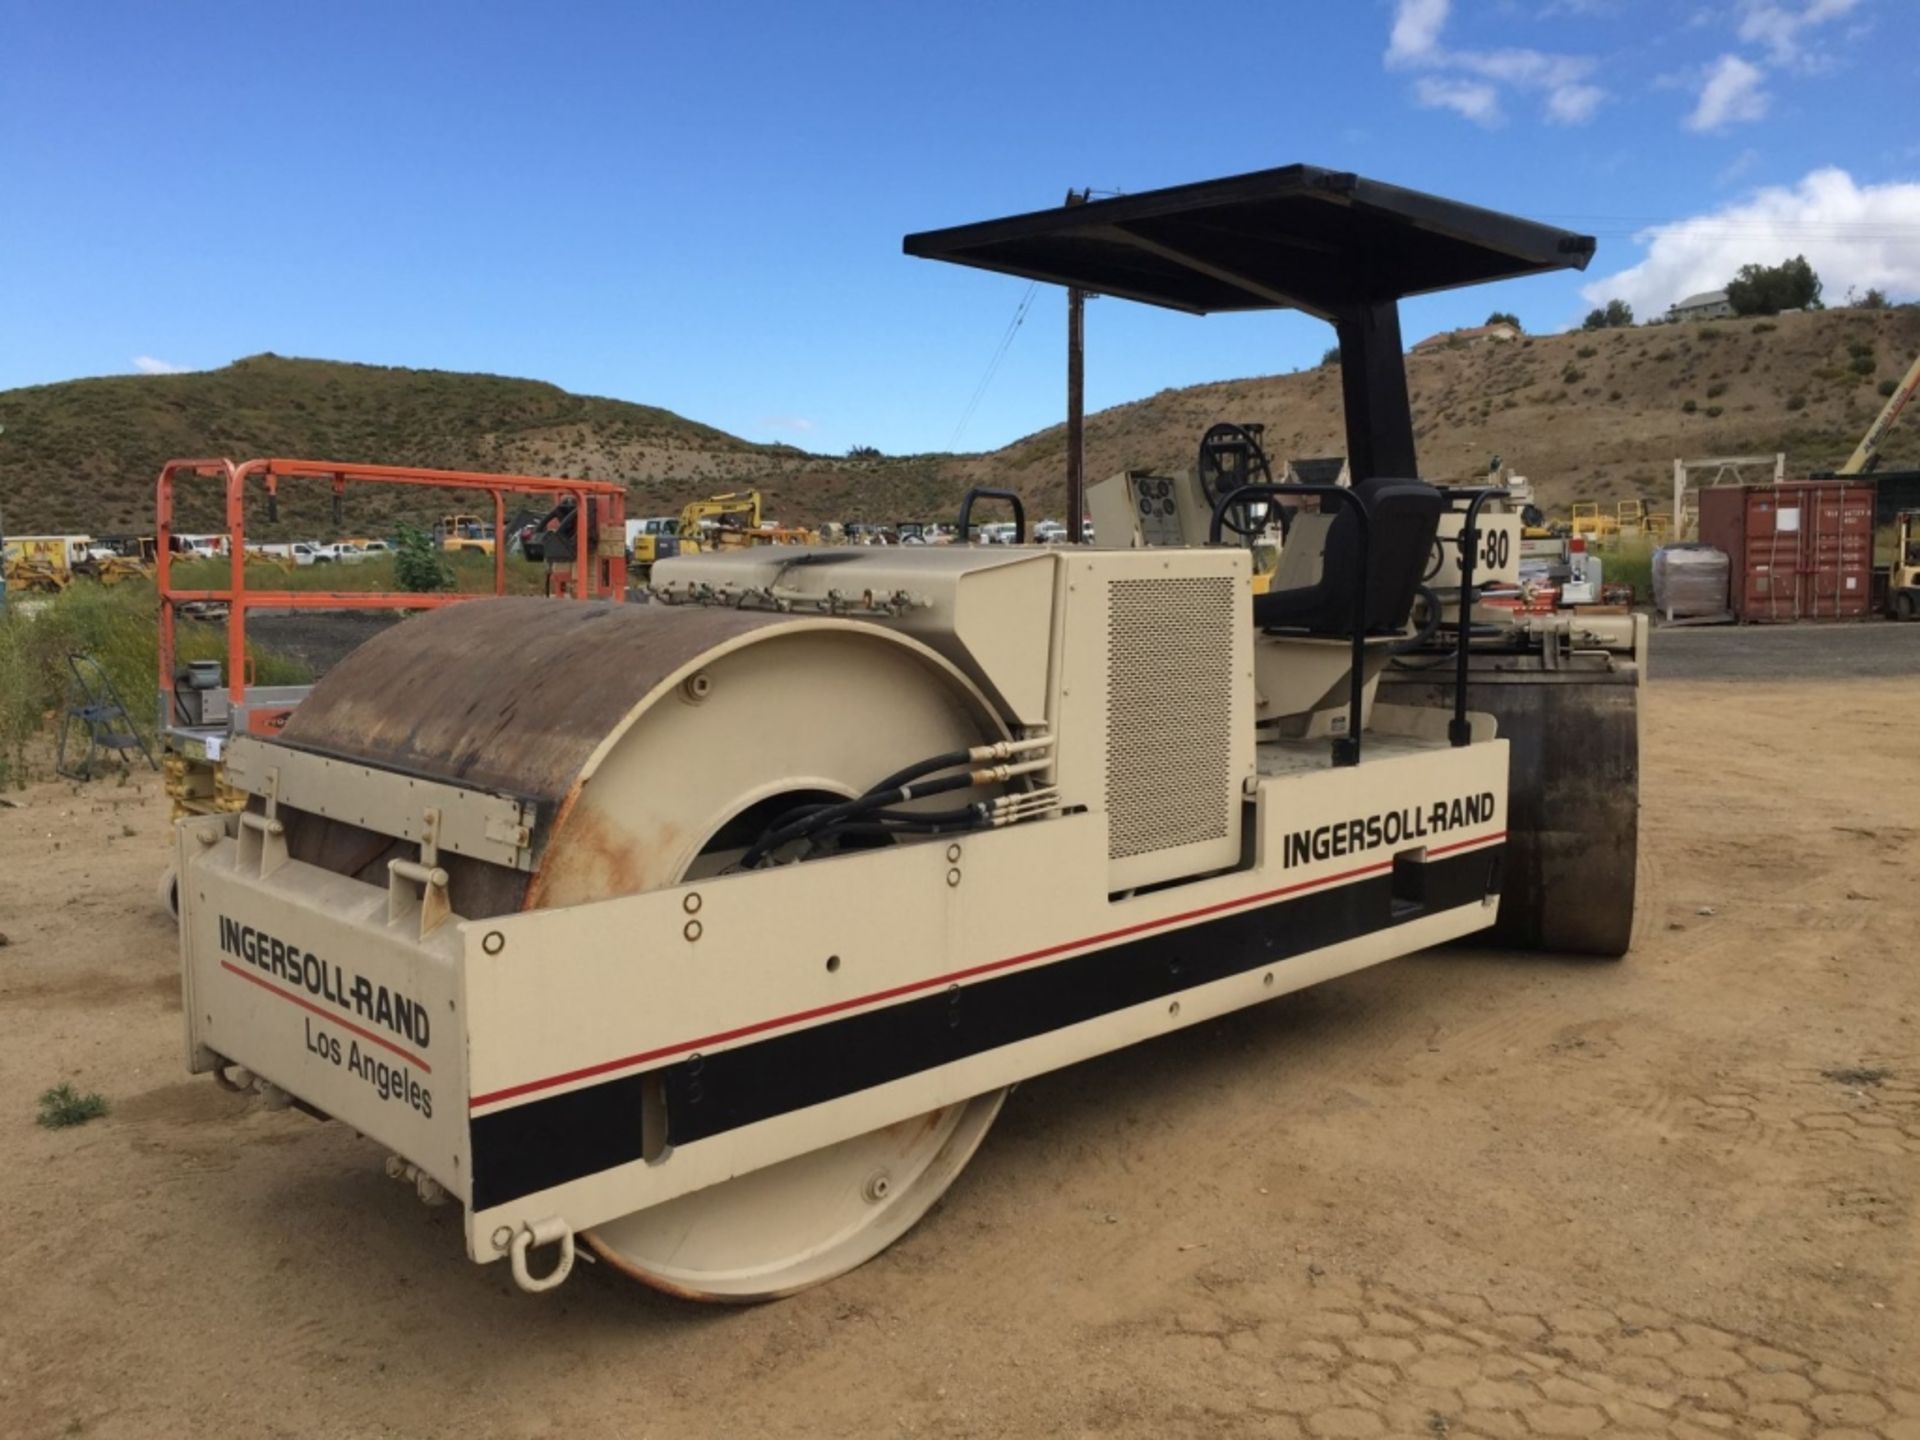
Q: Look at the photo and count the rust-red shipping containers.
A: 1